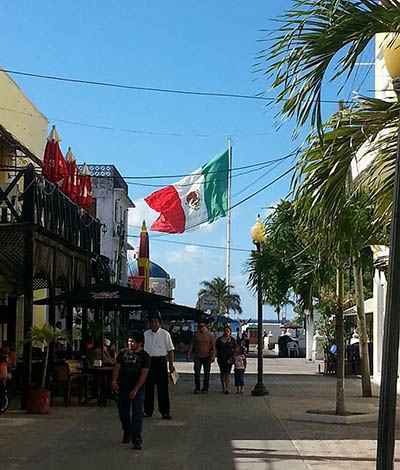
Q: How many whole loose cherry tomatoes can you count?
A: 0